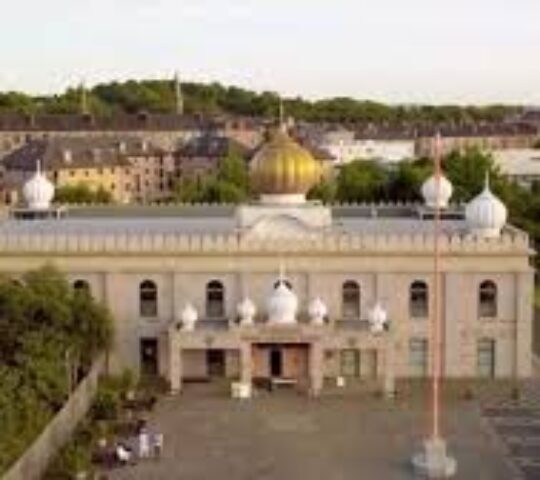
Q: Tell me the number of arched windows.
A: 7